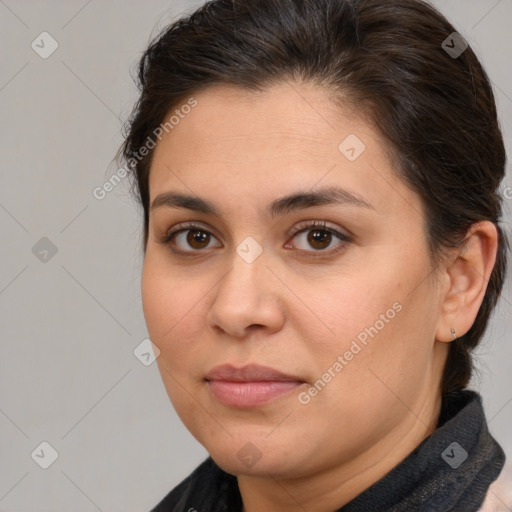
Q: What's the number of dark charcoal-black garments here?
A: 1